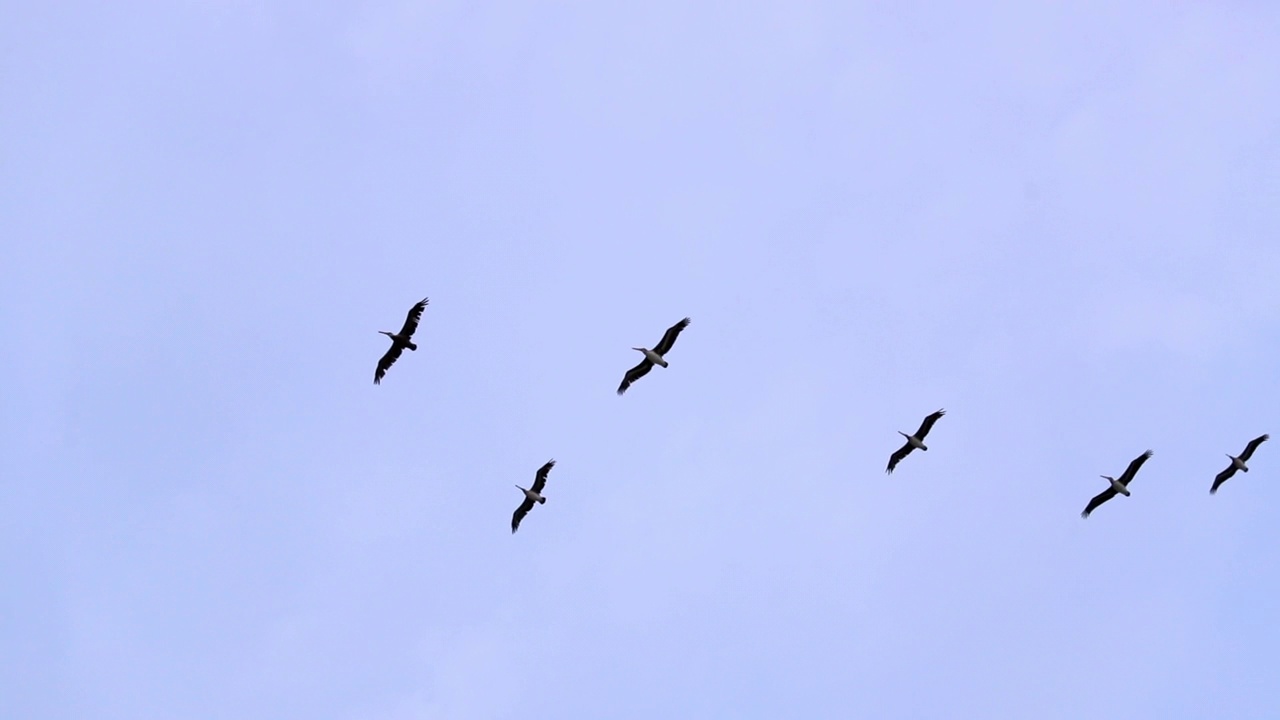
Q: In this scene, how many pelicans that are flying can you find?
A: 6